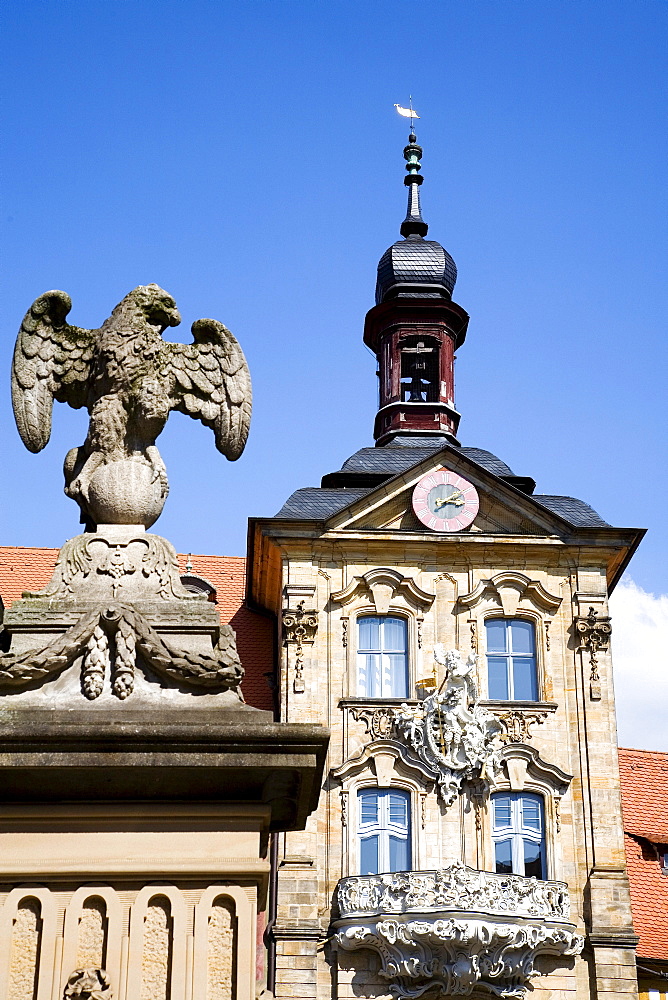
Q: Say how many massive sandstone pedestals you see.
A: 1